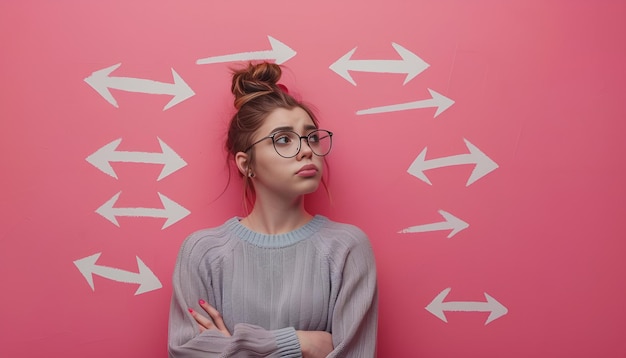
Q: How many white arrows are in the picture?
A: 10